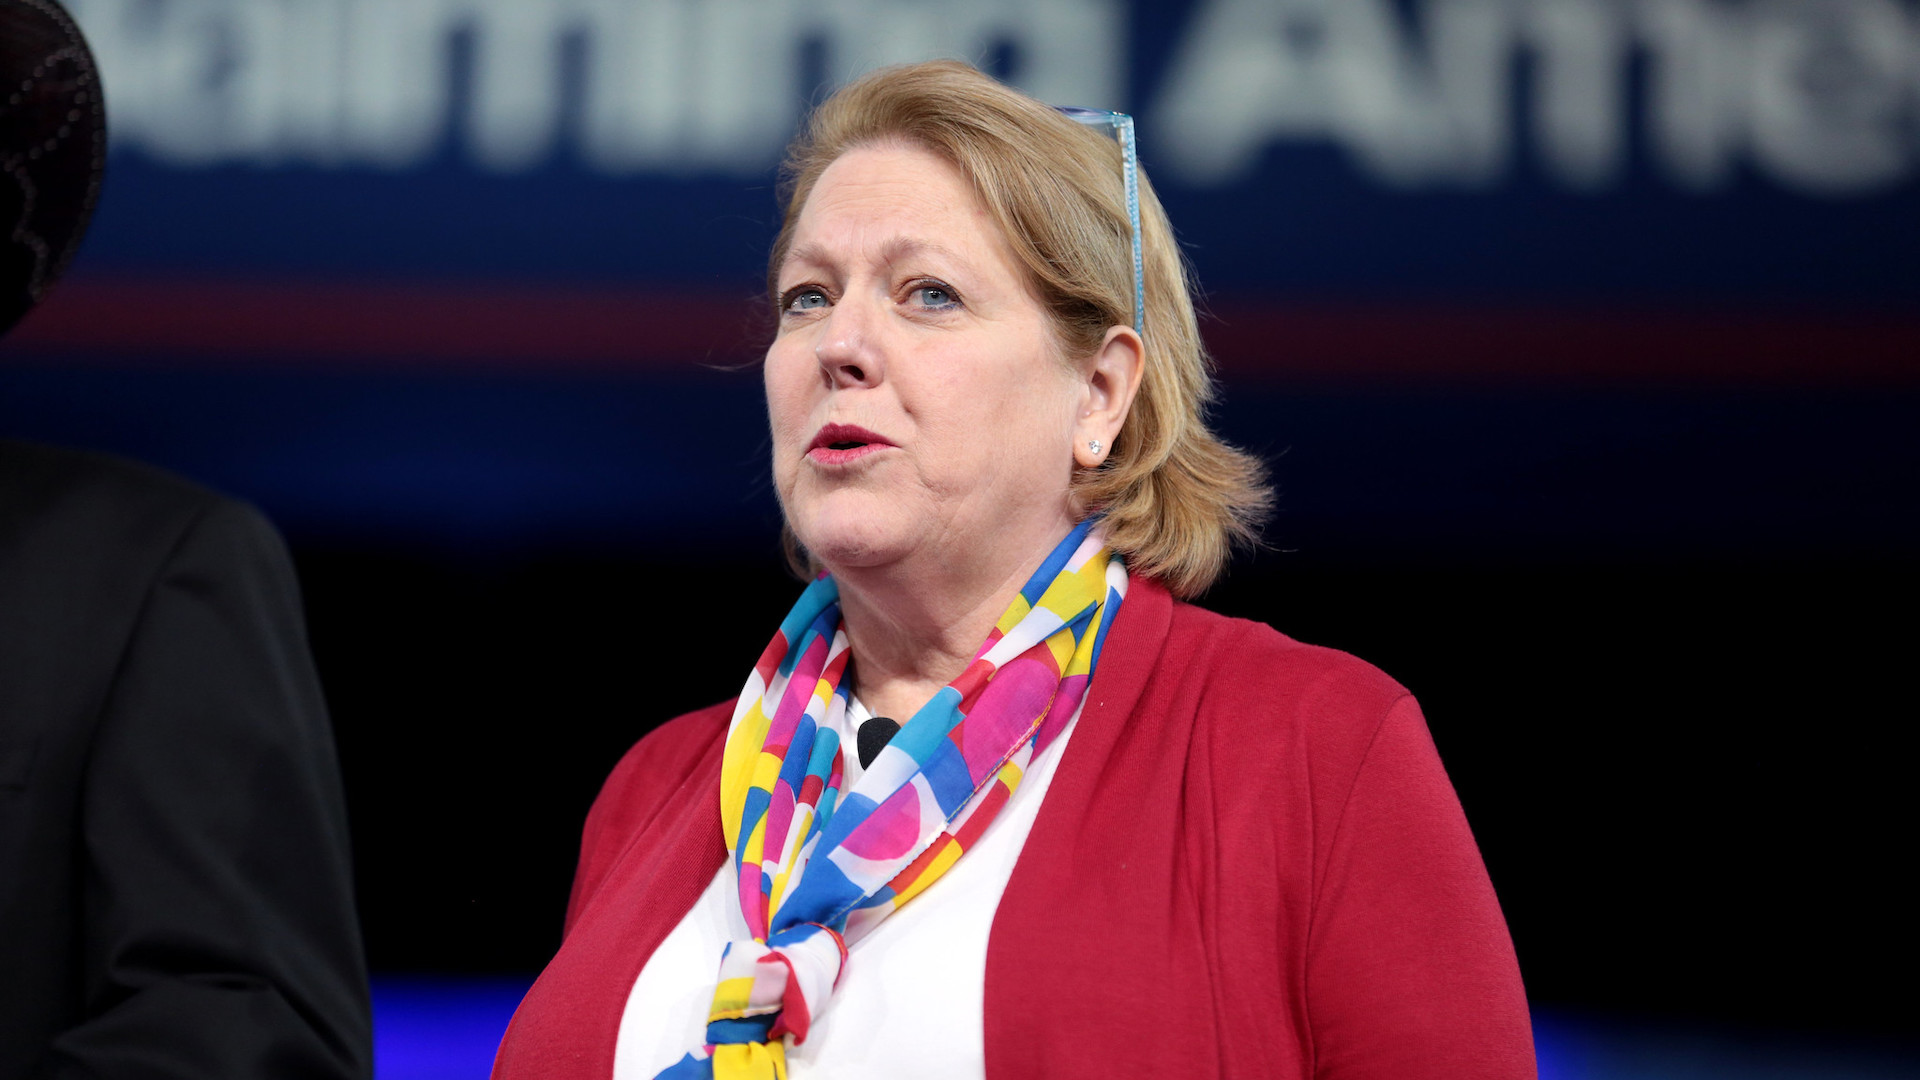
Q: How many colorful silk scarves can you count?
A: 1